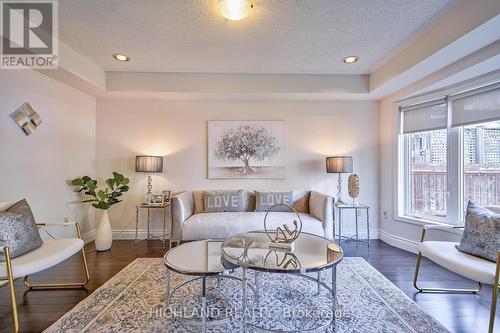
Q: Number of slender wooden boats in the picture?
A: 0